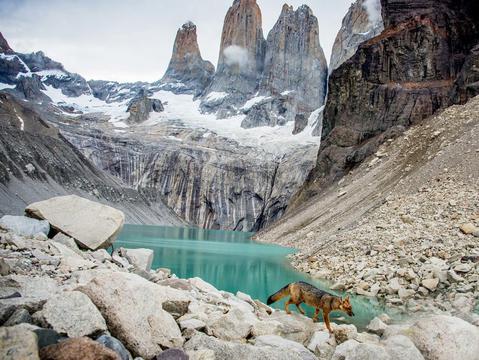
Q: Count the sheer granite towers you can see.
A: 3